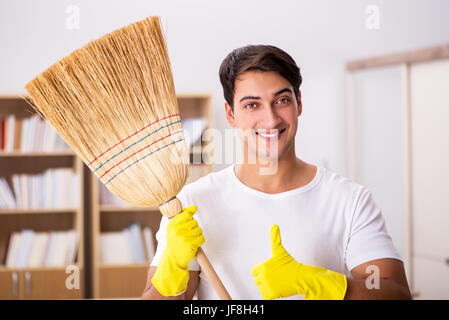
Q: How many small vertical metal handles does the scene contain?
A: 2